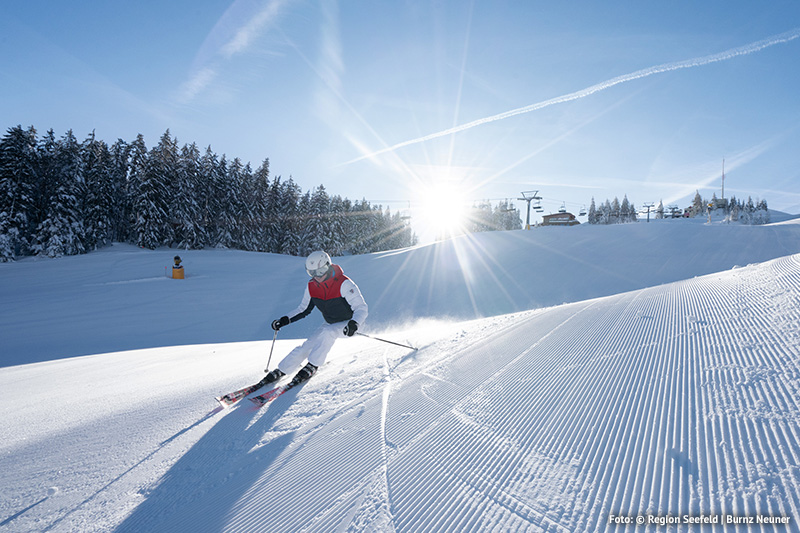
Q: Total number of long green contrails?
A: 0